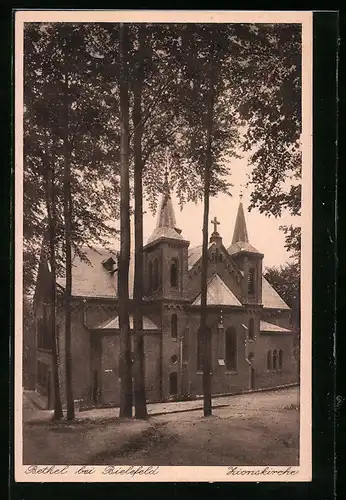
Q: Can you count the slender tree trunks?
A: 5